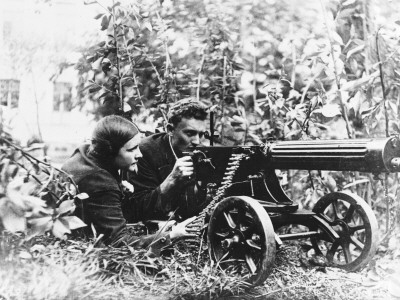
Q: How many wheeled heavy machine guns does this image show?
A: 1